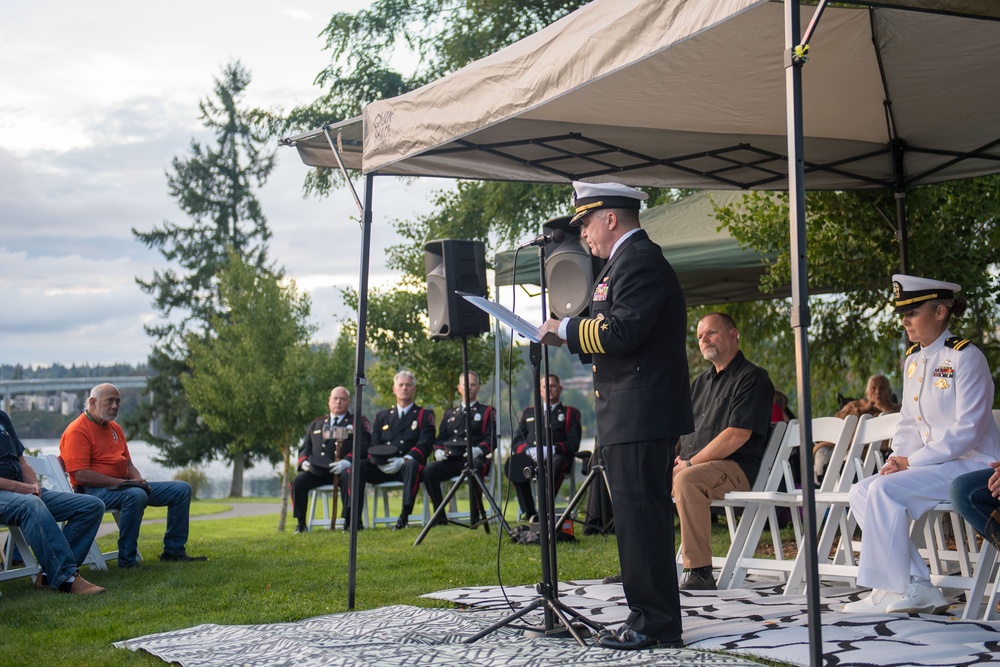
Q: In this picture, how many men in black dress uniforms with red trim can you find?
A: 4